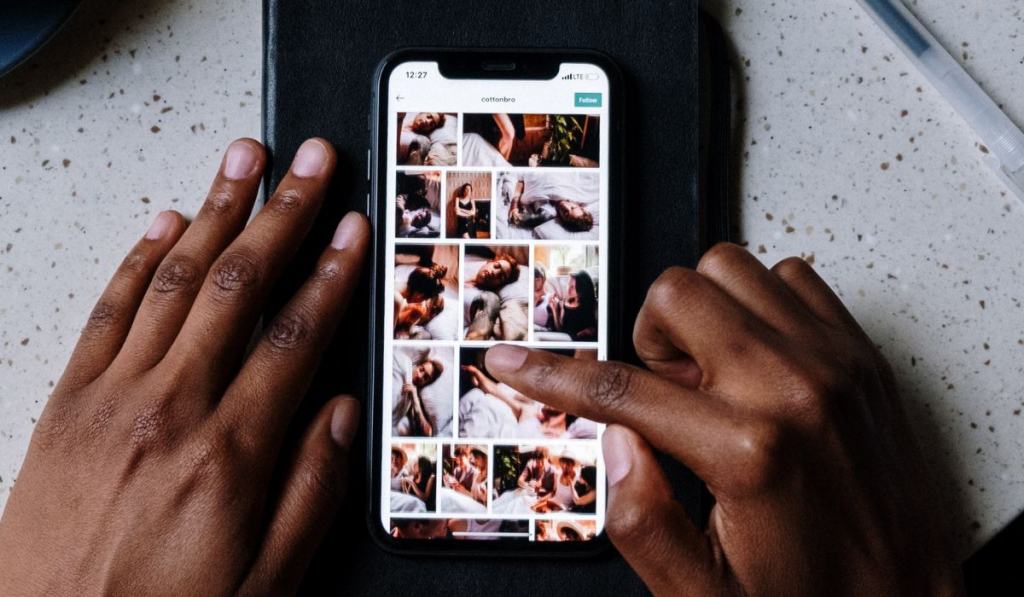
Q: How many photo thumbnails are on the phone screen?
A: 15